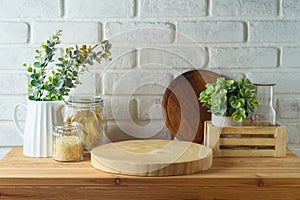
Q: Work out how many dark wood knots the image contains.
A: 2